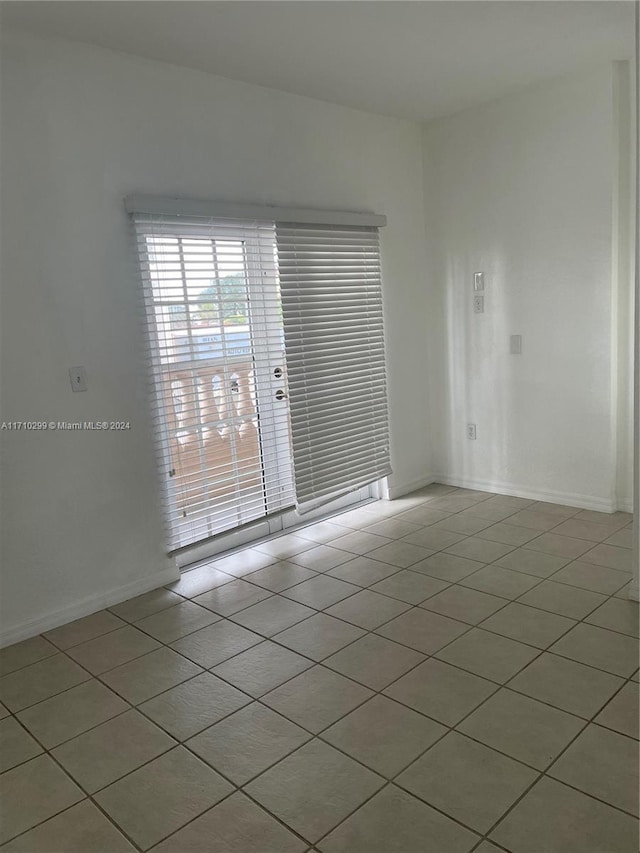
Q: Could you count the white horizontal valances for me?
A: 1